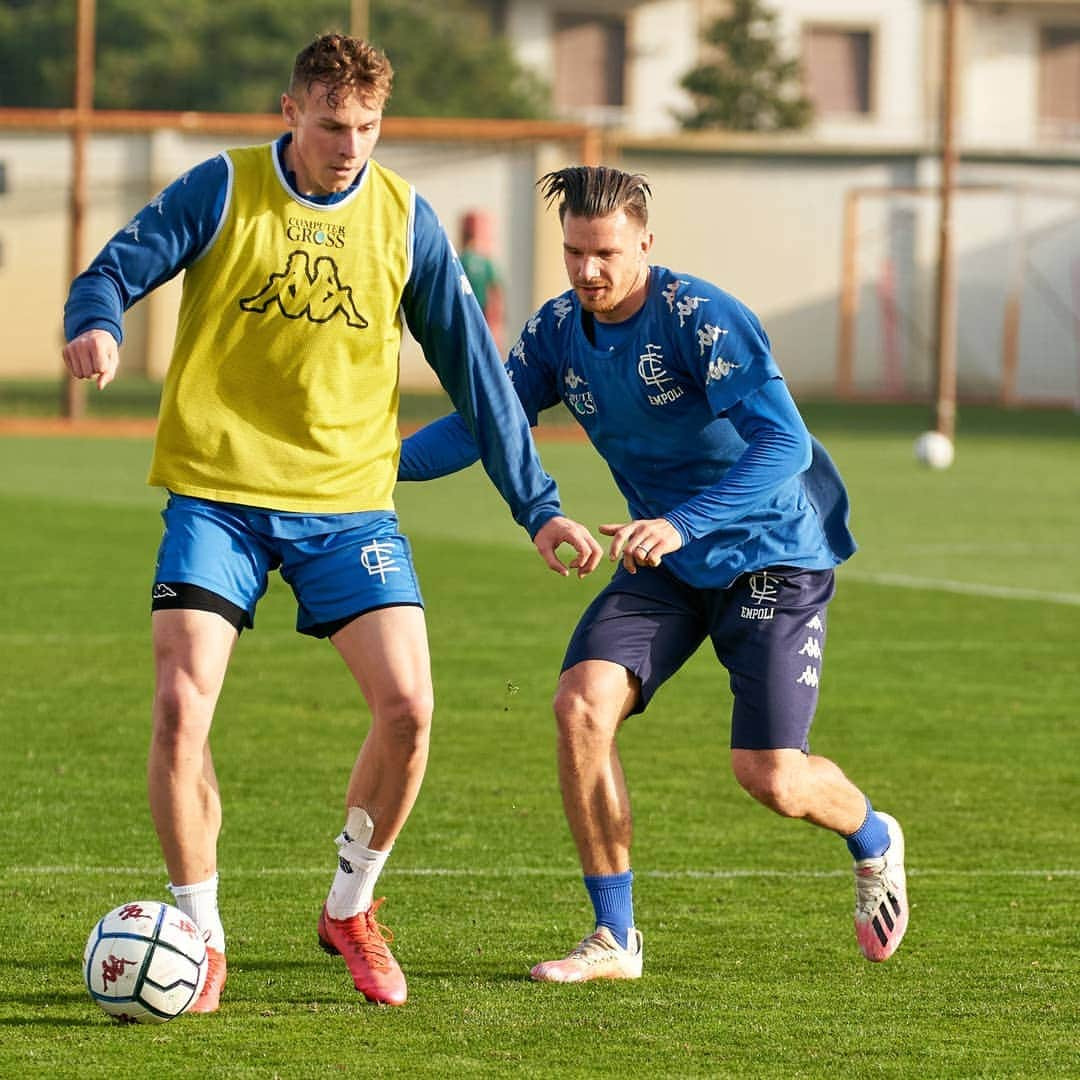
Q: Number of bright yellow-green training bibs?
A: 1